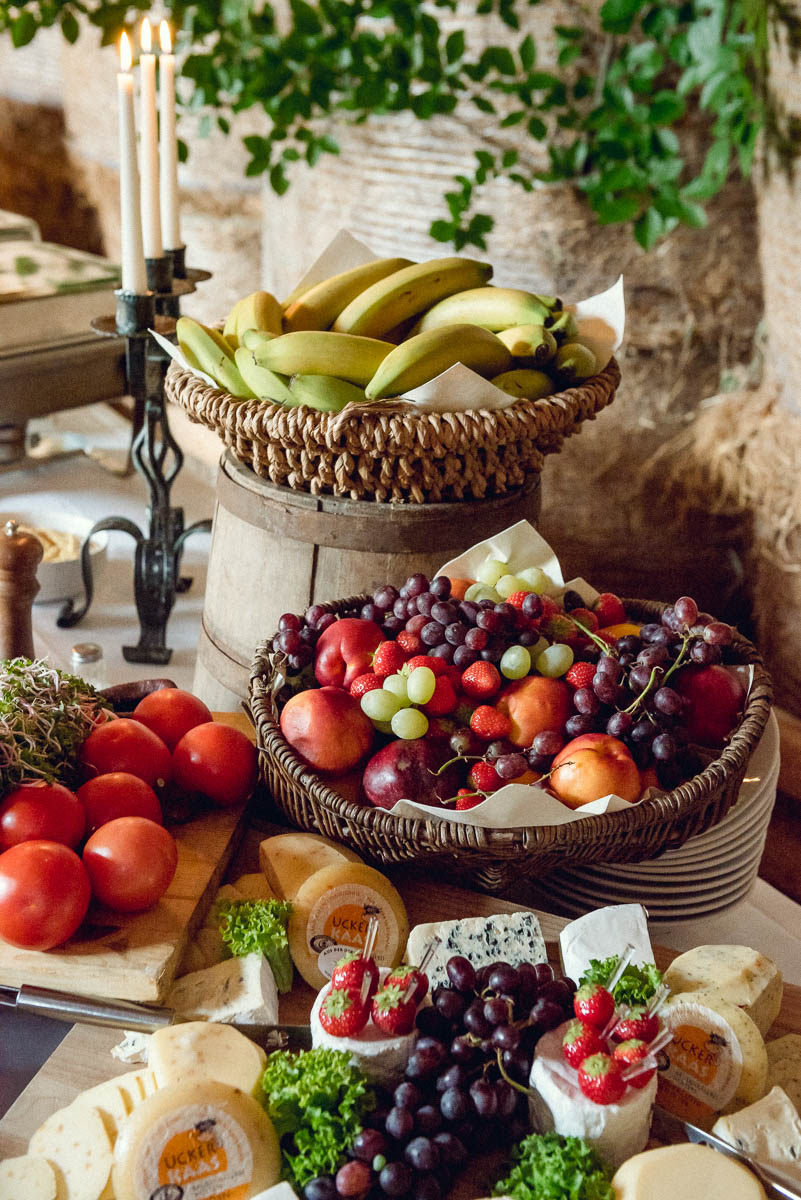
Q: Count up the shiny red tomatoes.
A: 7